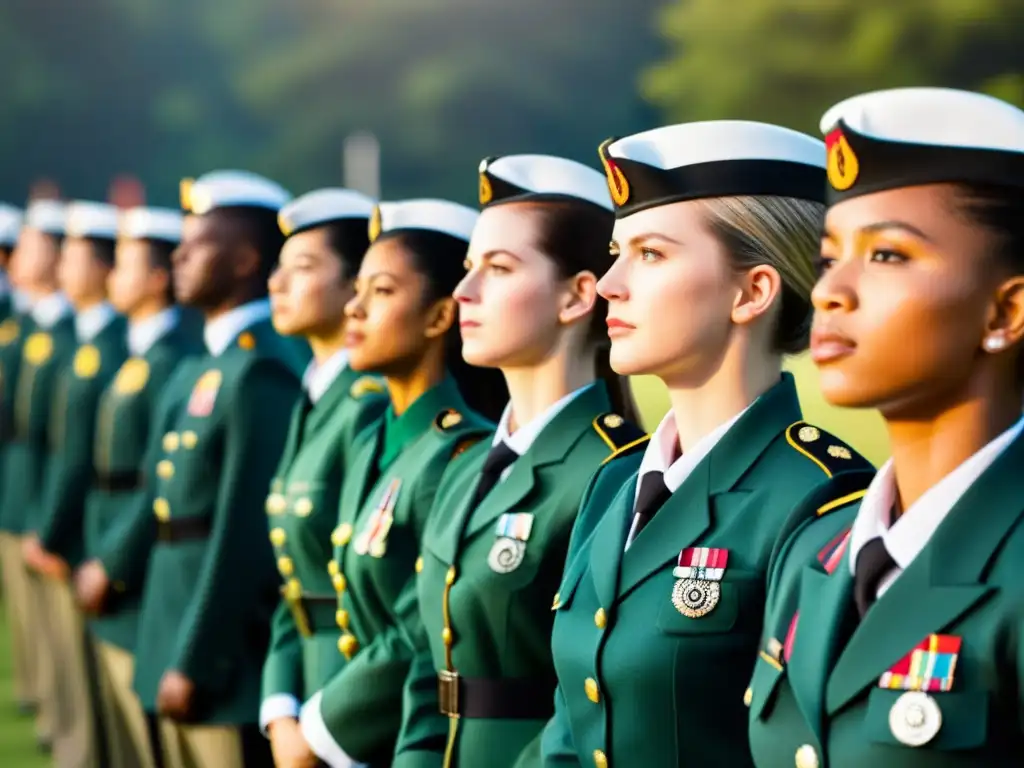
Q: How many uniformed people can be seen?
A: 10